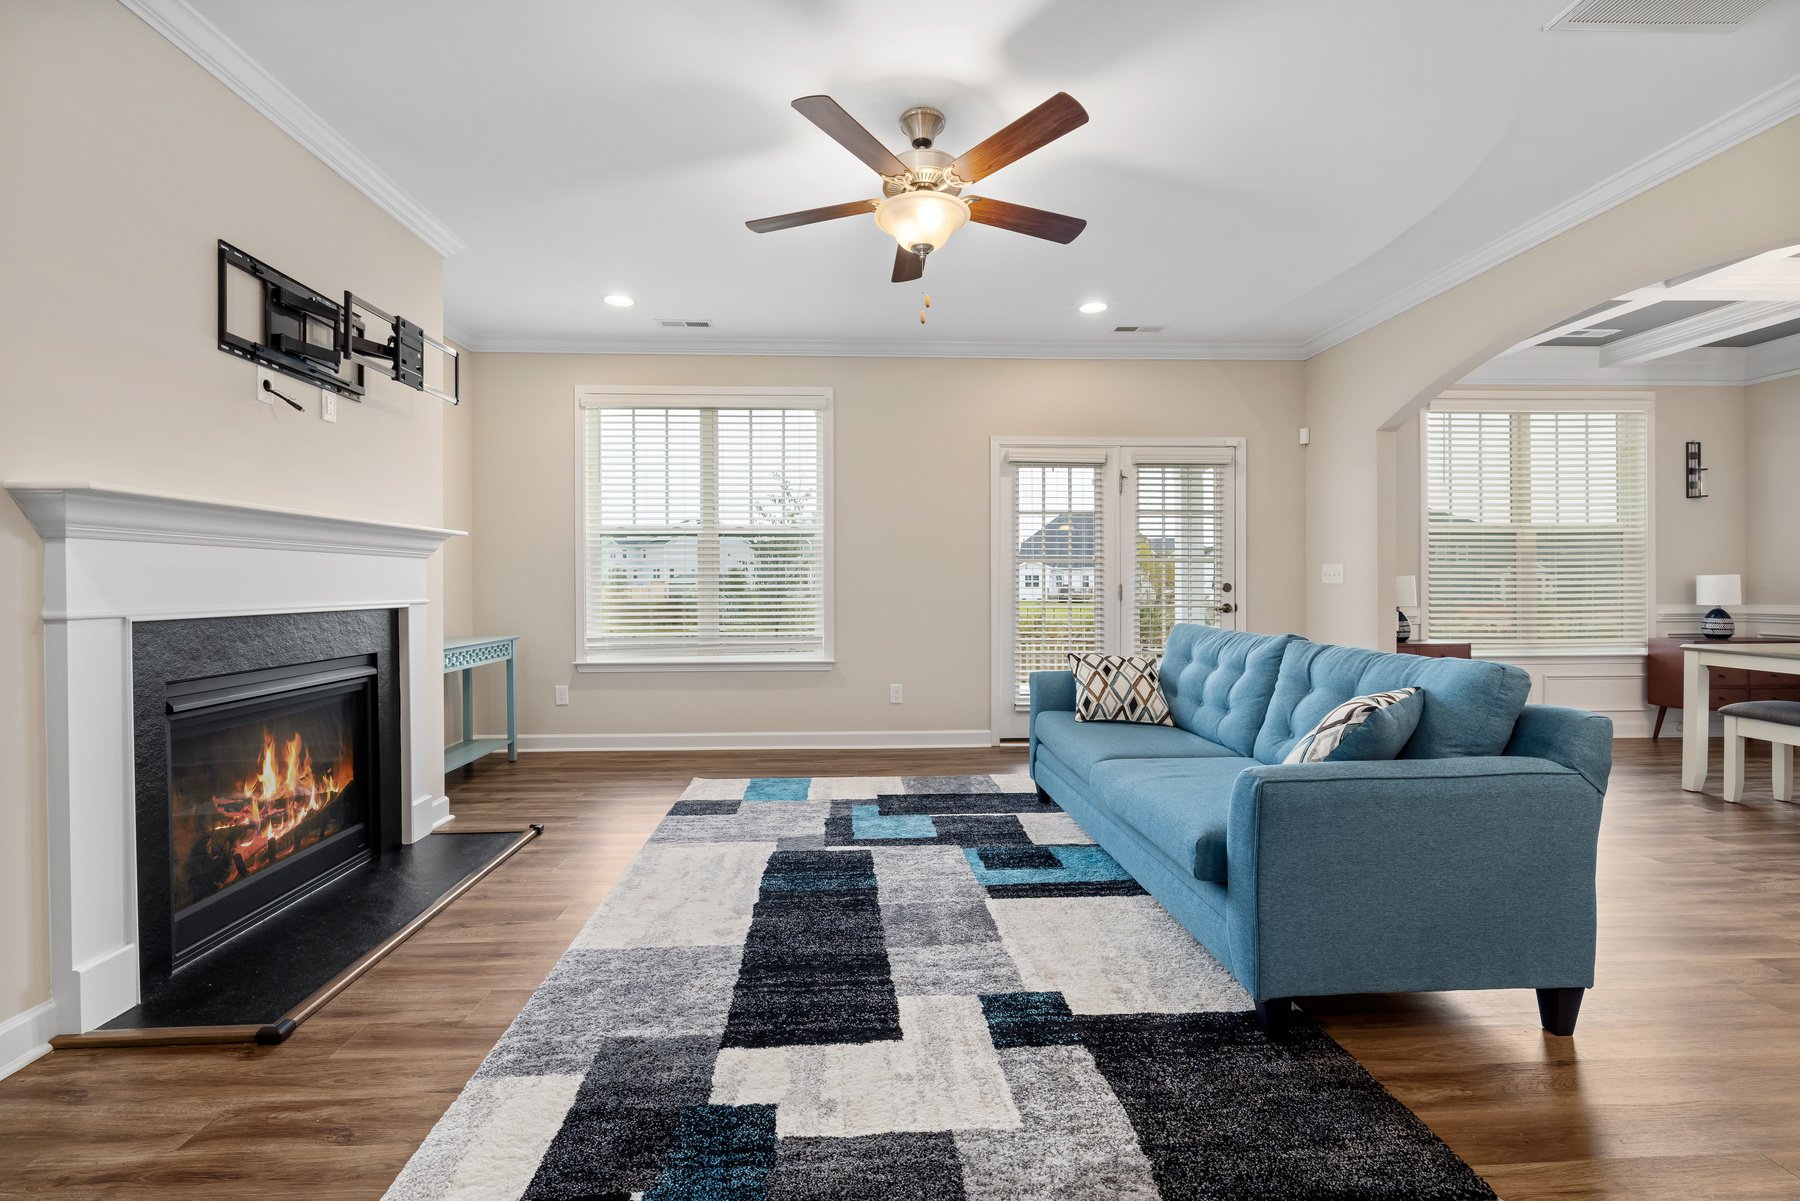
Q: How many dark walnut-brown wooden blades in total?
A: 5